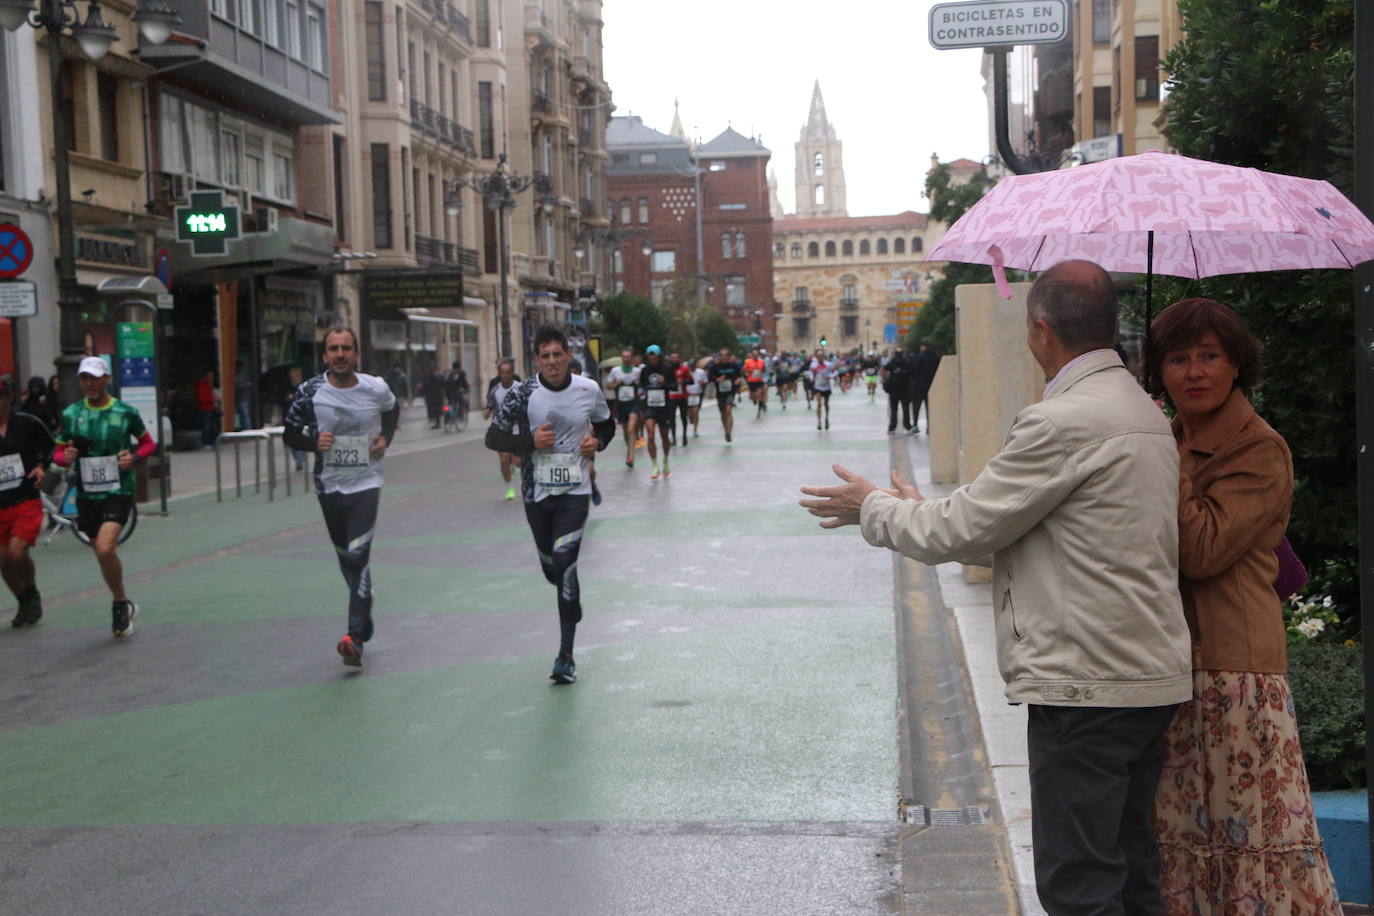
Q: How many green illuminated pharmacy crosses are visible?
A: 1